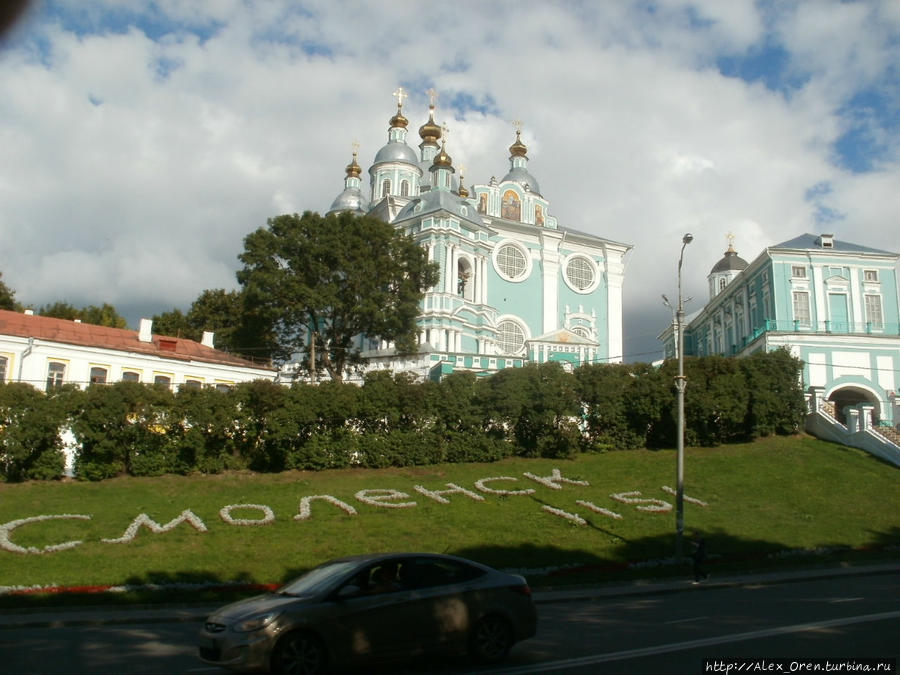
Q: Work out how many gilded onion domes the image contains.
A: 6